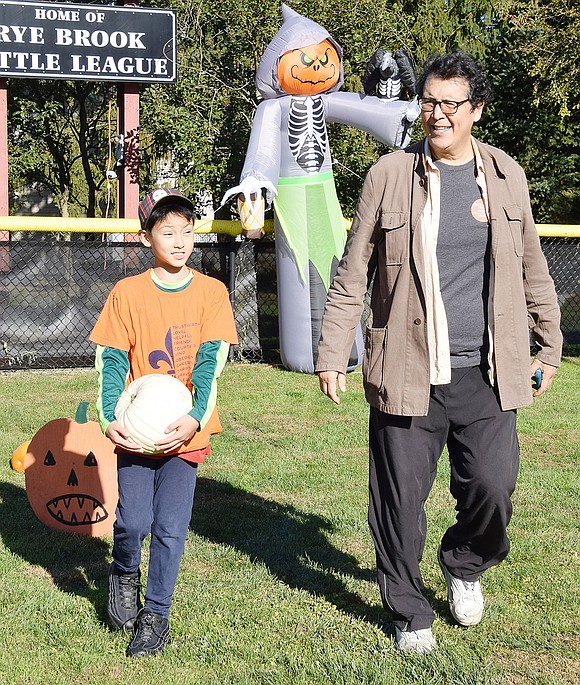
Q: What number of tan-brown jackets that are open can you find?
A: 1